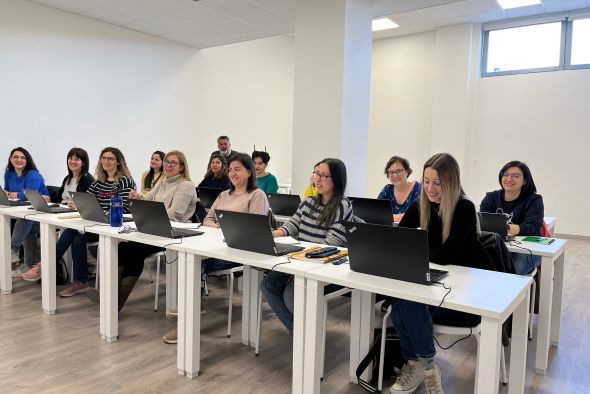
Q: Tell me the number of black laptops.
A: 10